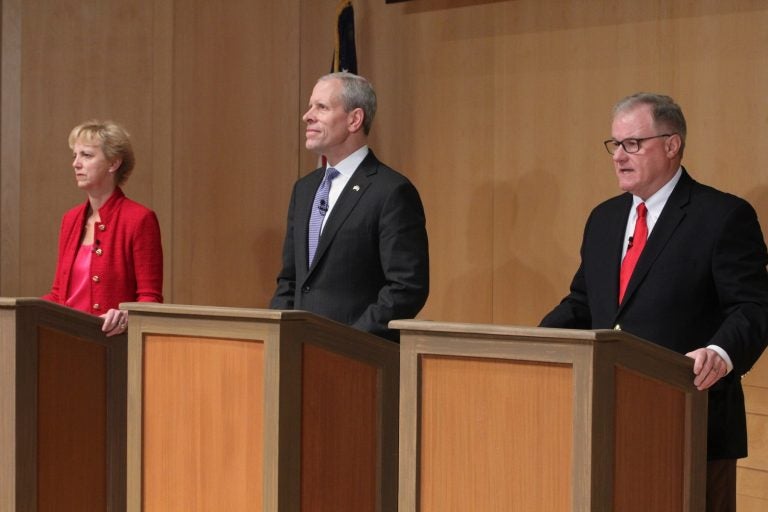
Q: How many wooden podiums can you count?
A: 3